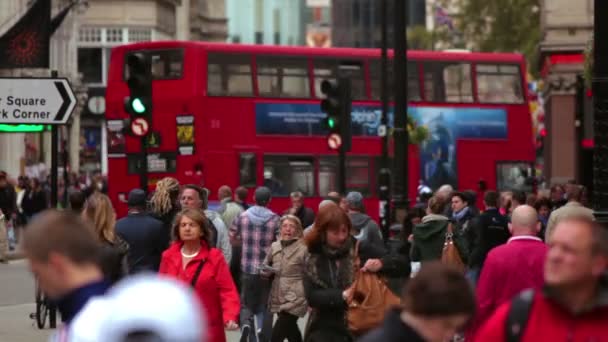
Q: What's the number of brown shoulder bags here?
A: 2